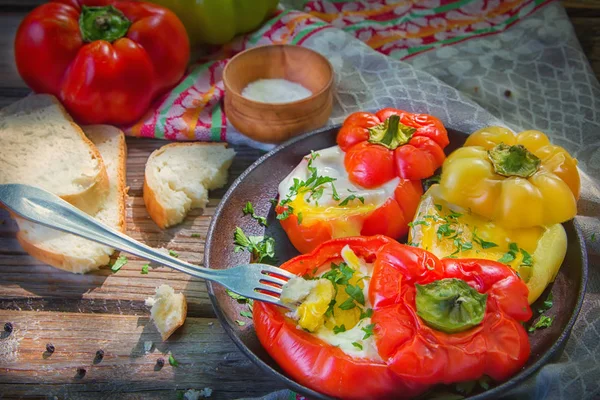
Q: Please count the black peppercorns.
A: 5